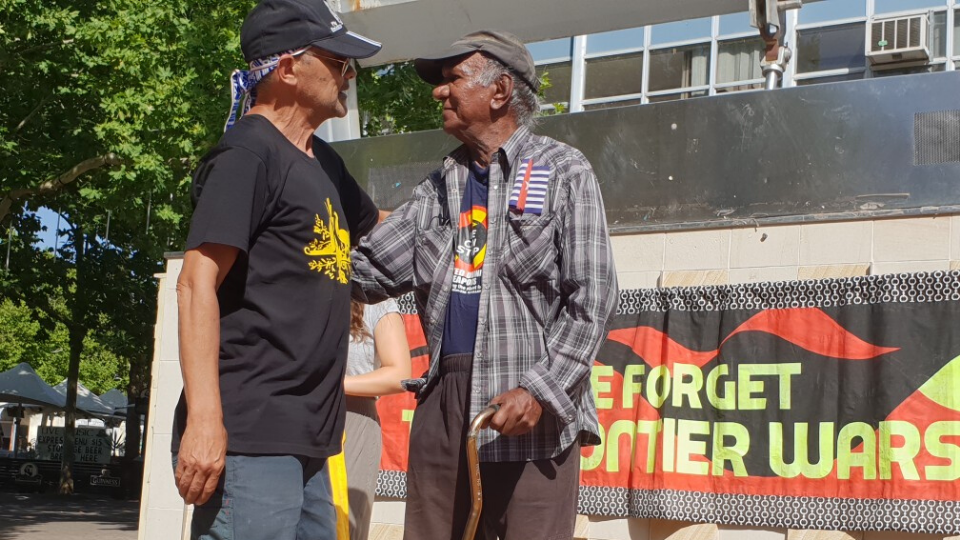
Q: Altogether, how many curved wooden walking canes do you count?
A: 1